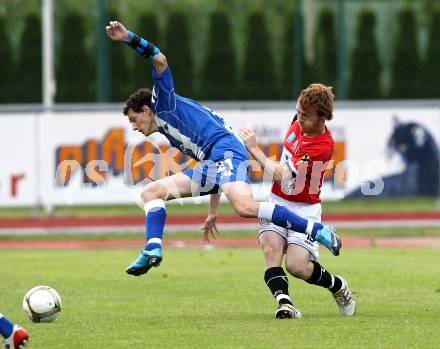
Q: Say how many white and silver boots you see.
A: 2